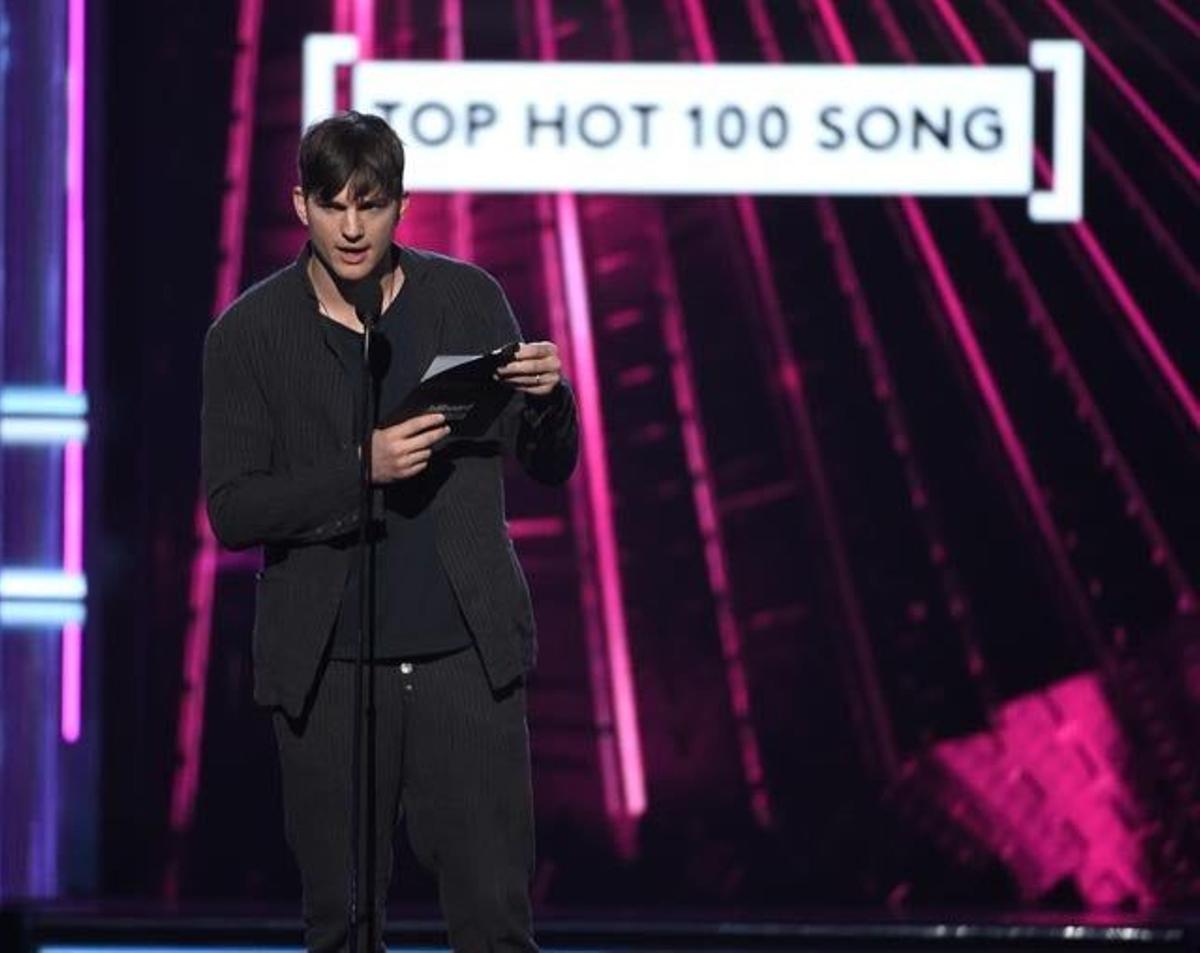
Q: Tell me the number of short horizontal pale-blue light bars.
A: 4